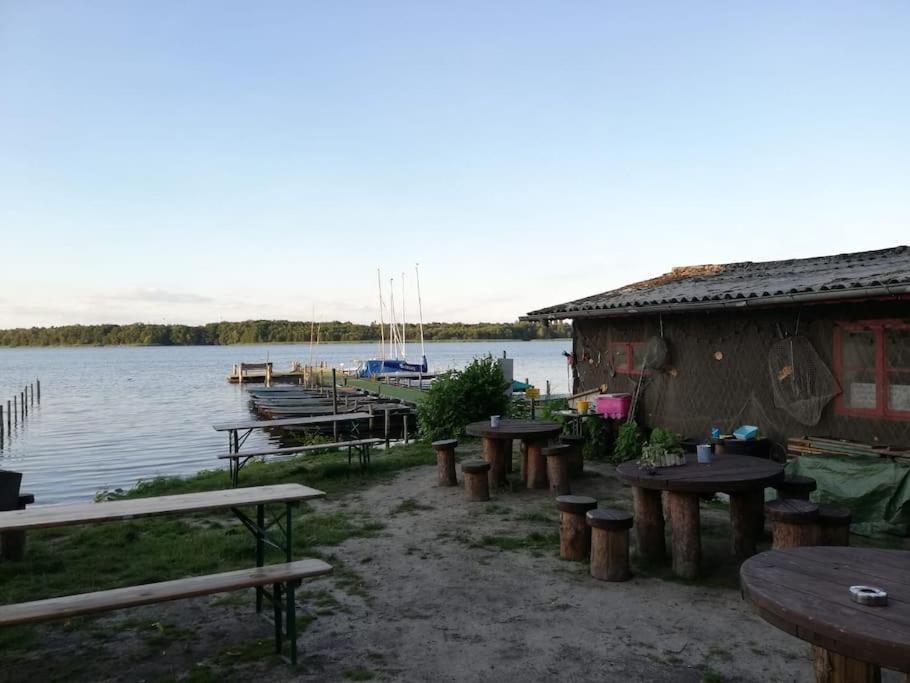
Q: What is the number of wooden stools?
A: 9